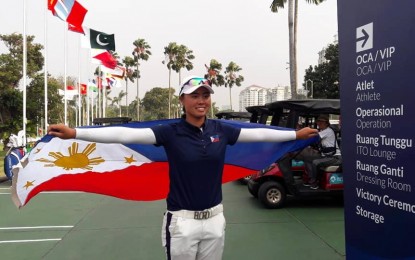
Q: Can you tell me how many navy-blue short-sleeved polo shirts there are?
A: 1